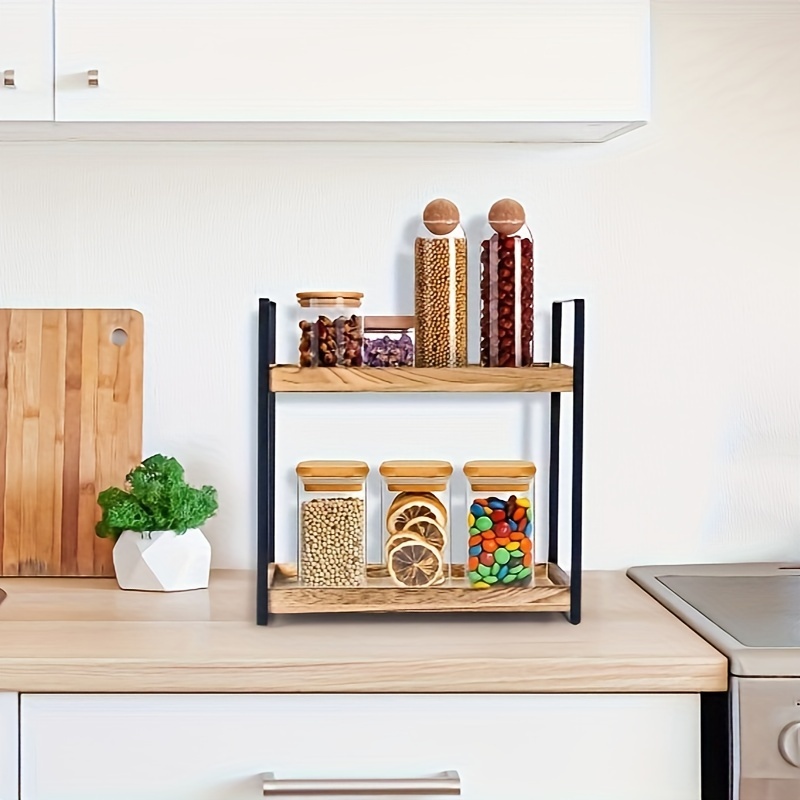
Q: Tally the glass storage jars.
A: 7